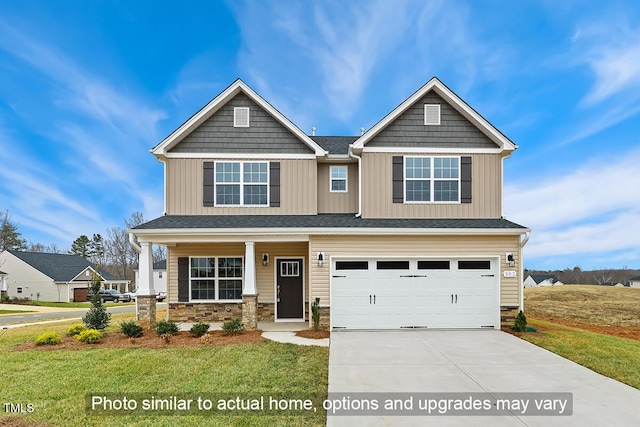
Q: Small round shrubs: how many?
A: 7